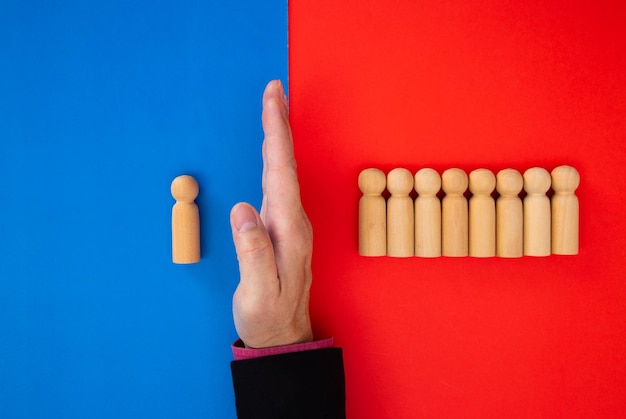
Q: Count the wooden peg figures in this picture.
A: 9